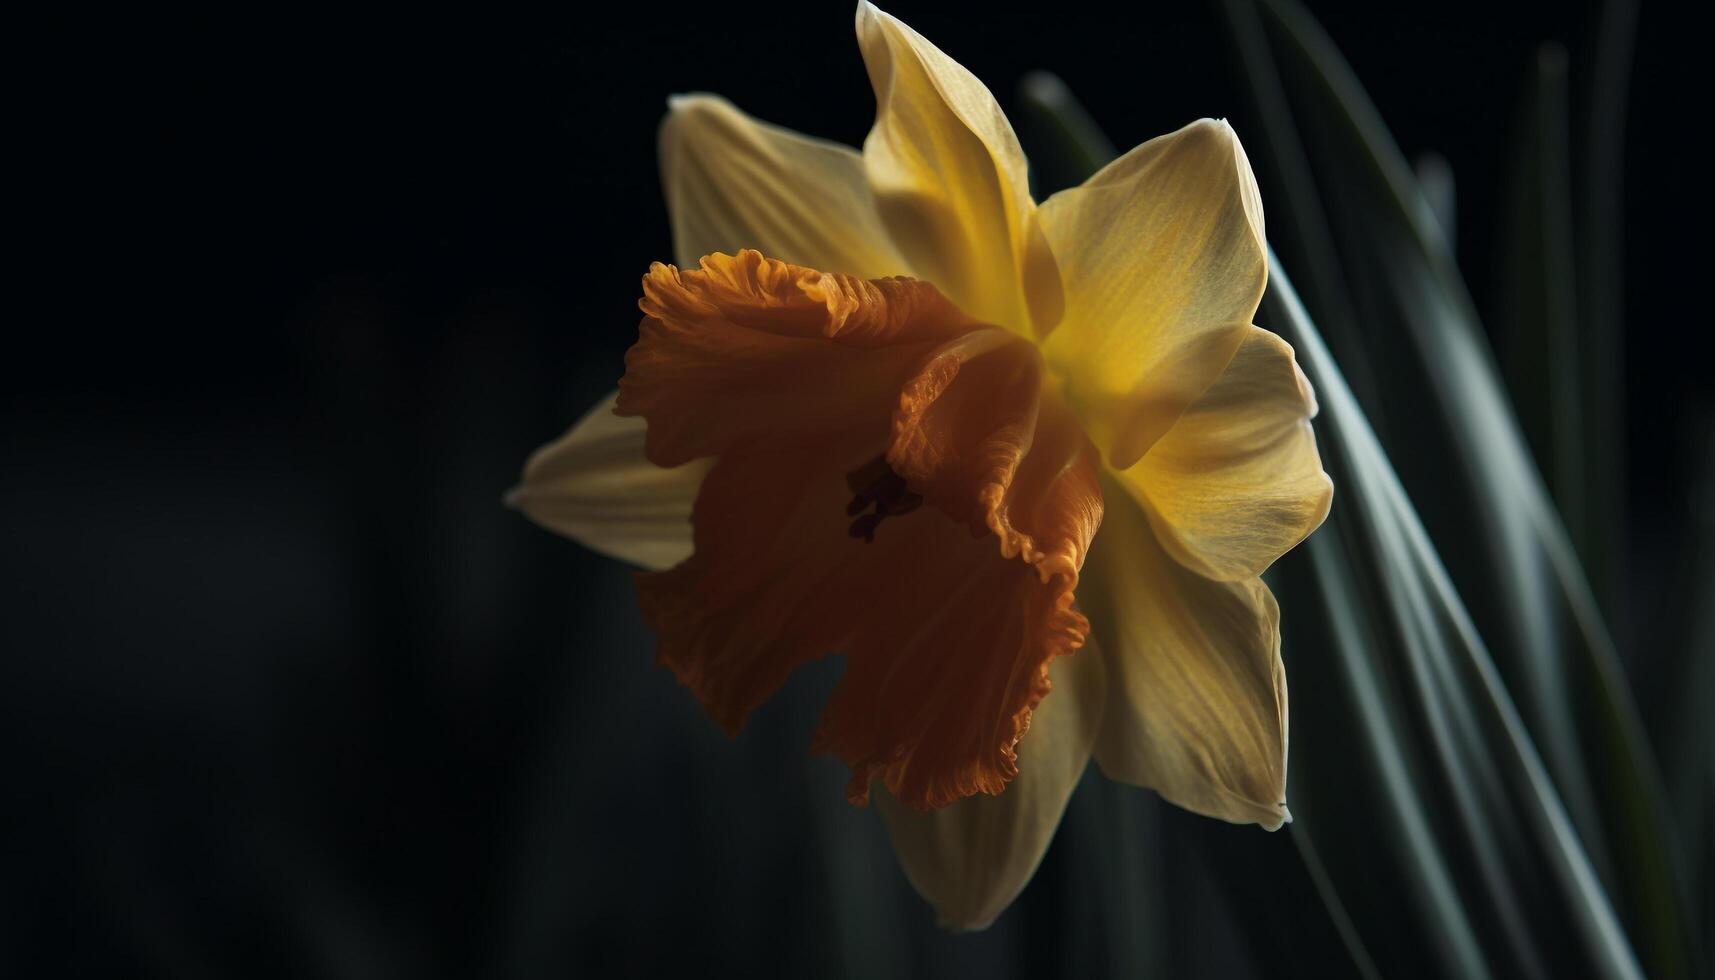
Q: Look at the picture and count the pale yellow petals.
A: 7